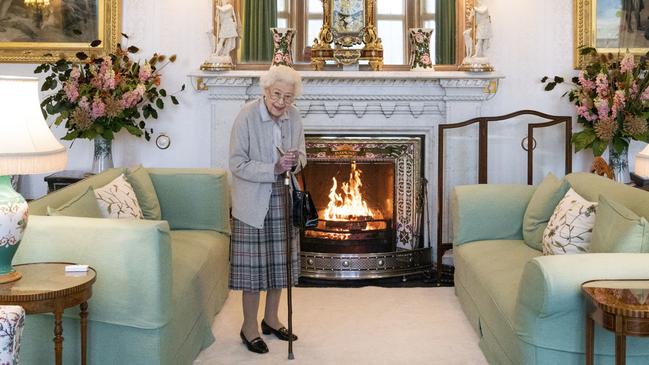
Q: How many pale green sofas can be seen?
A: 2